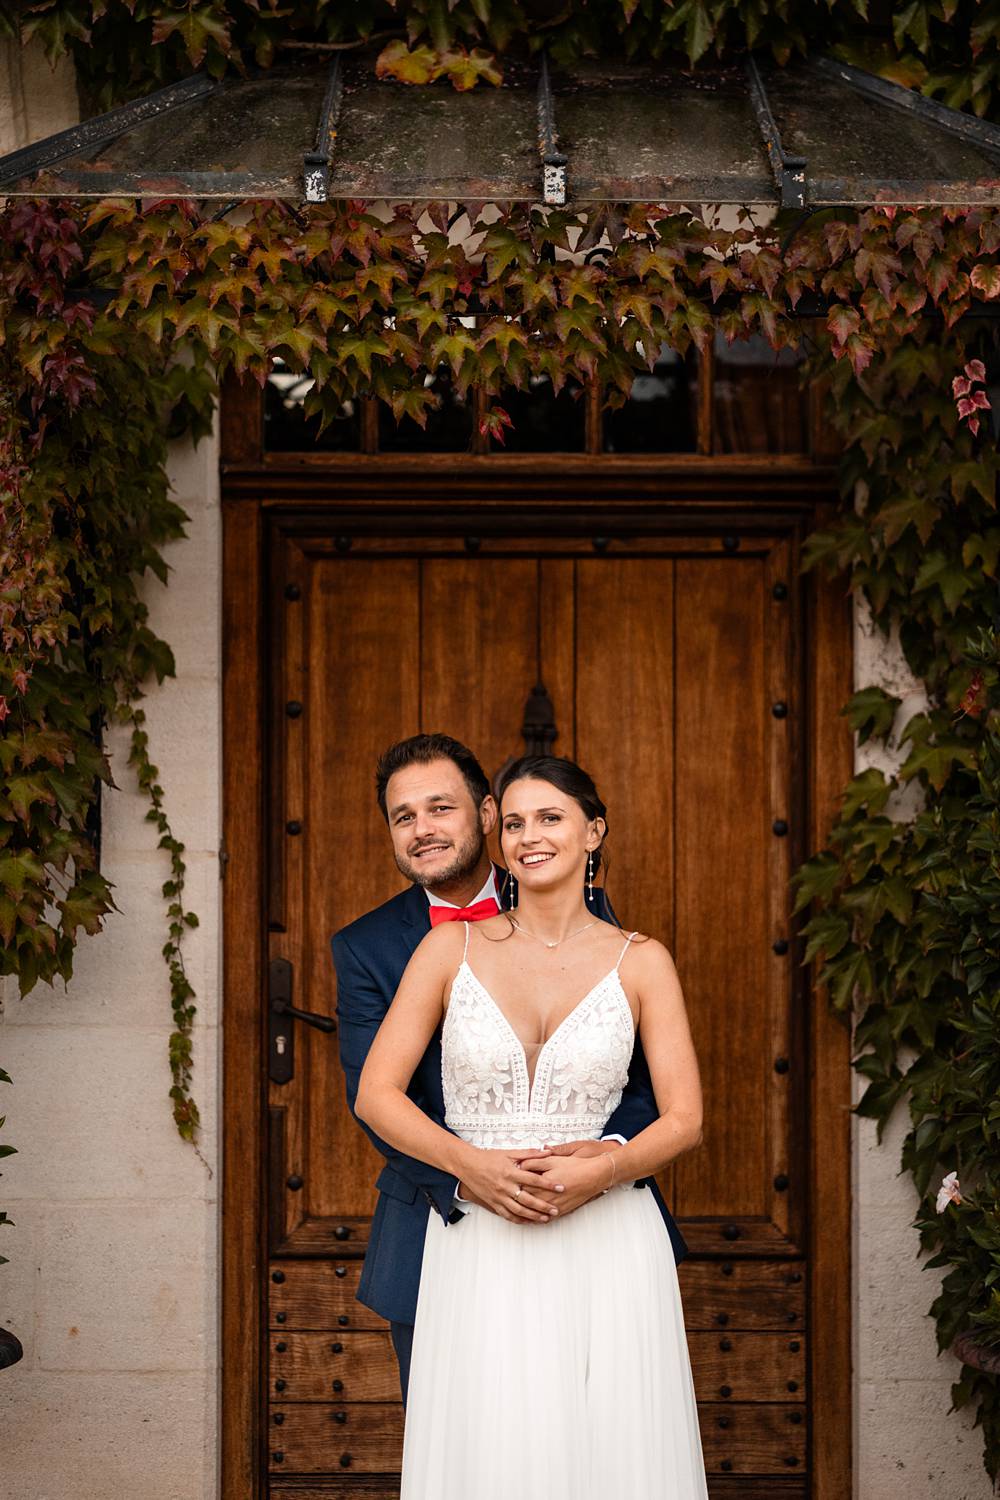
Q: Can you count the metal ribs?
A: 5